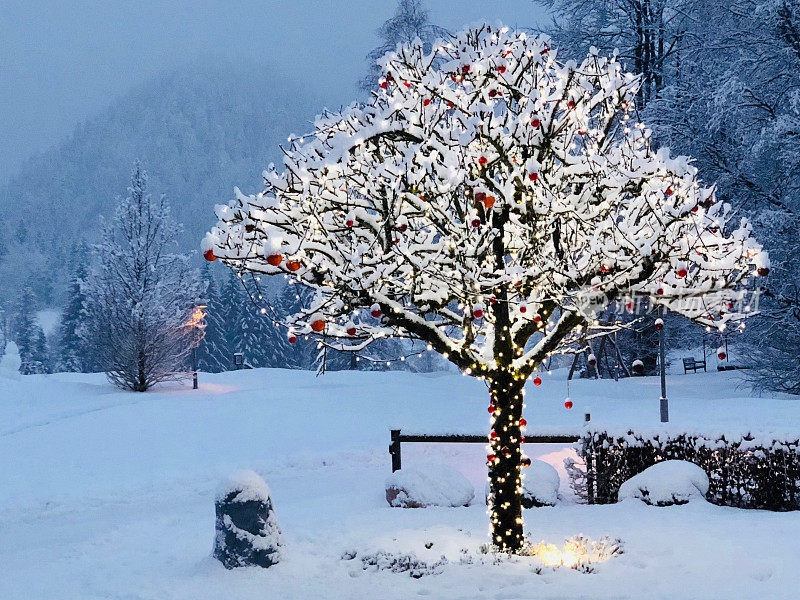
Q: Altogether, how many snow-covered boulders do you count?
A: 4